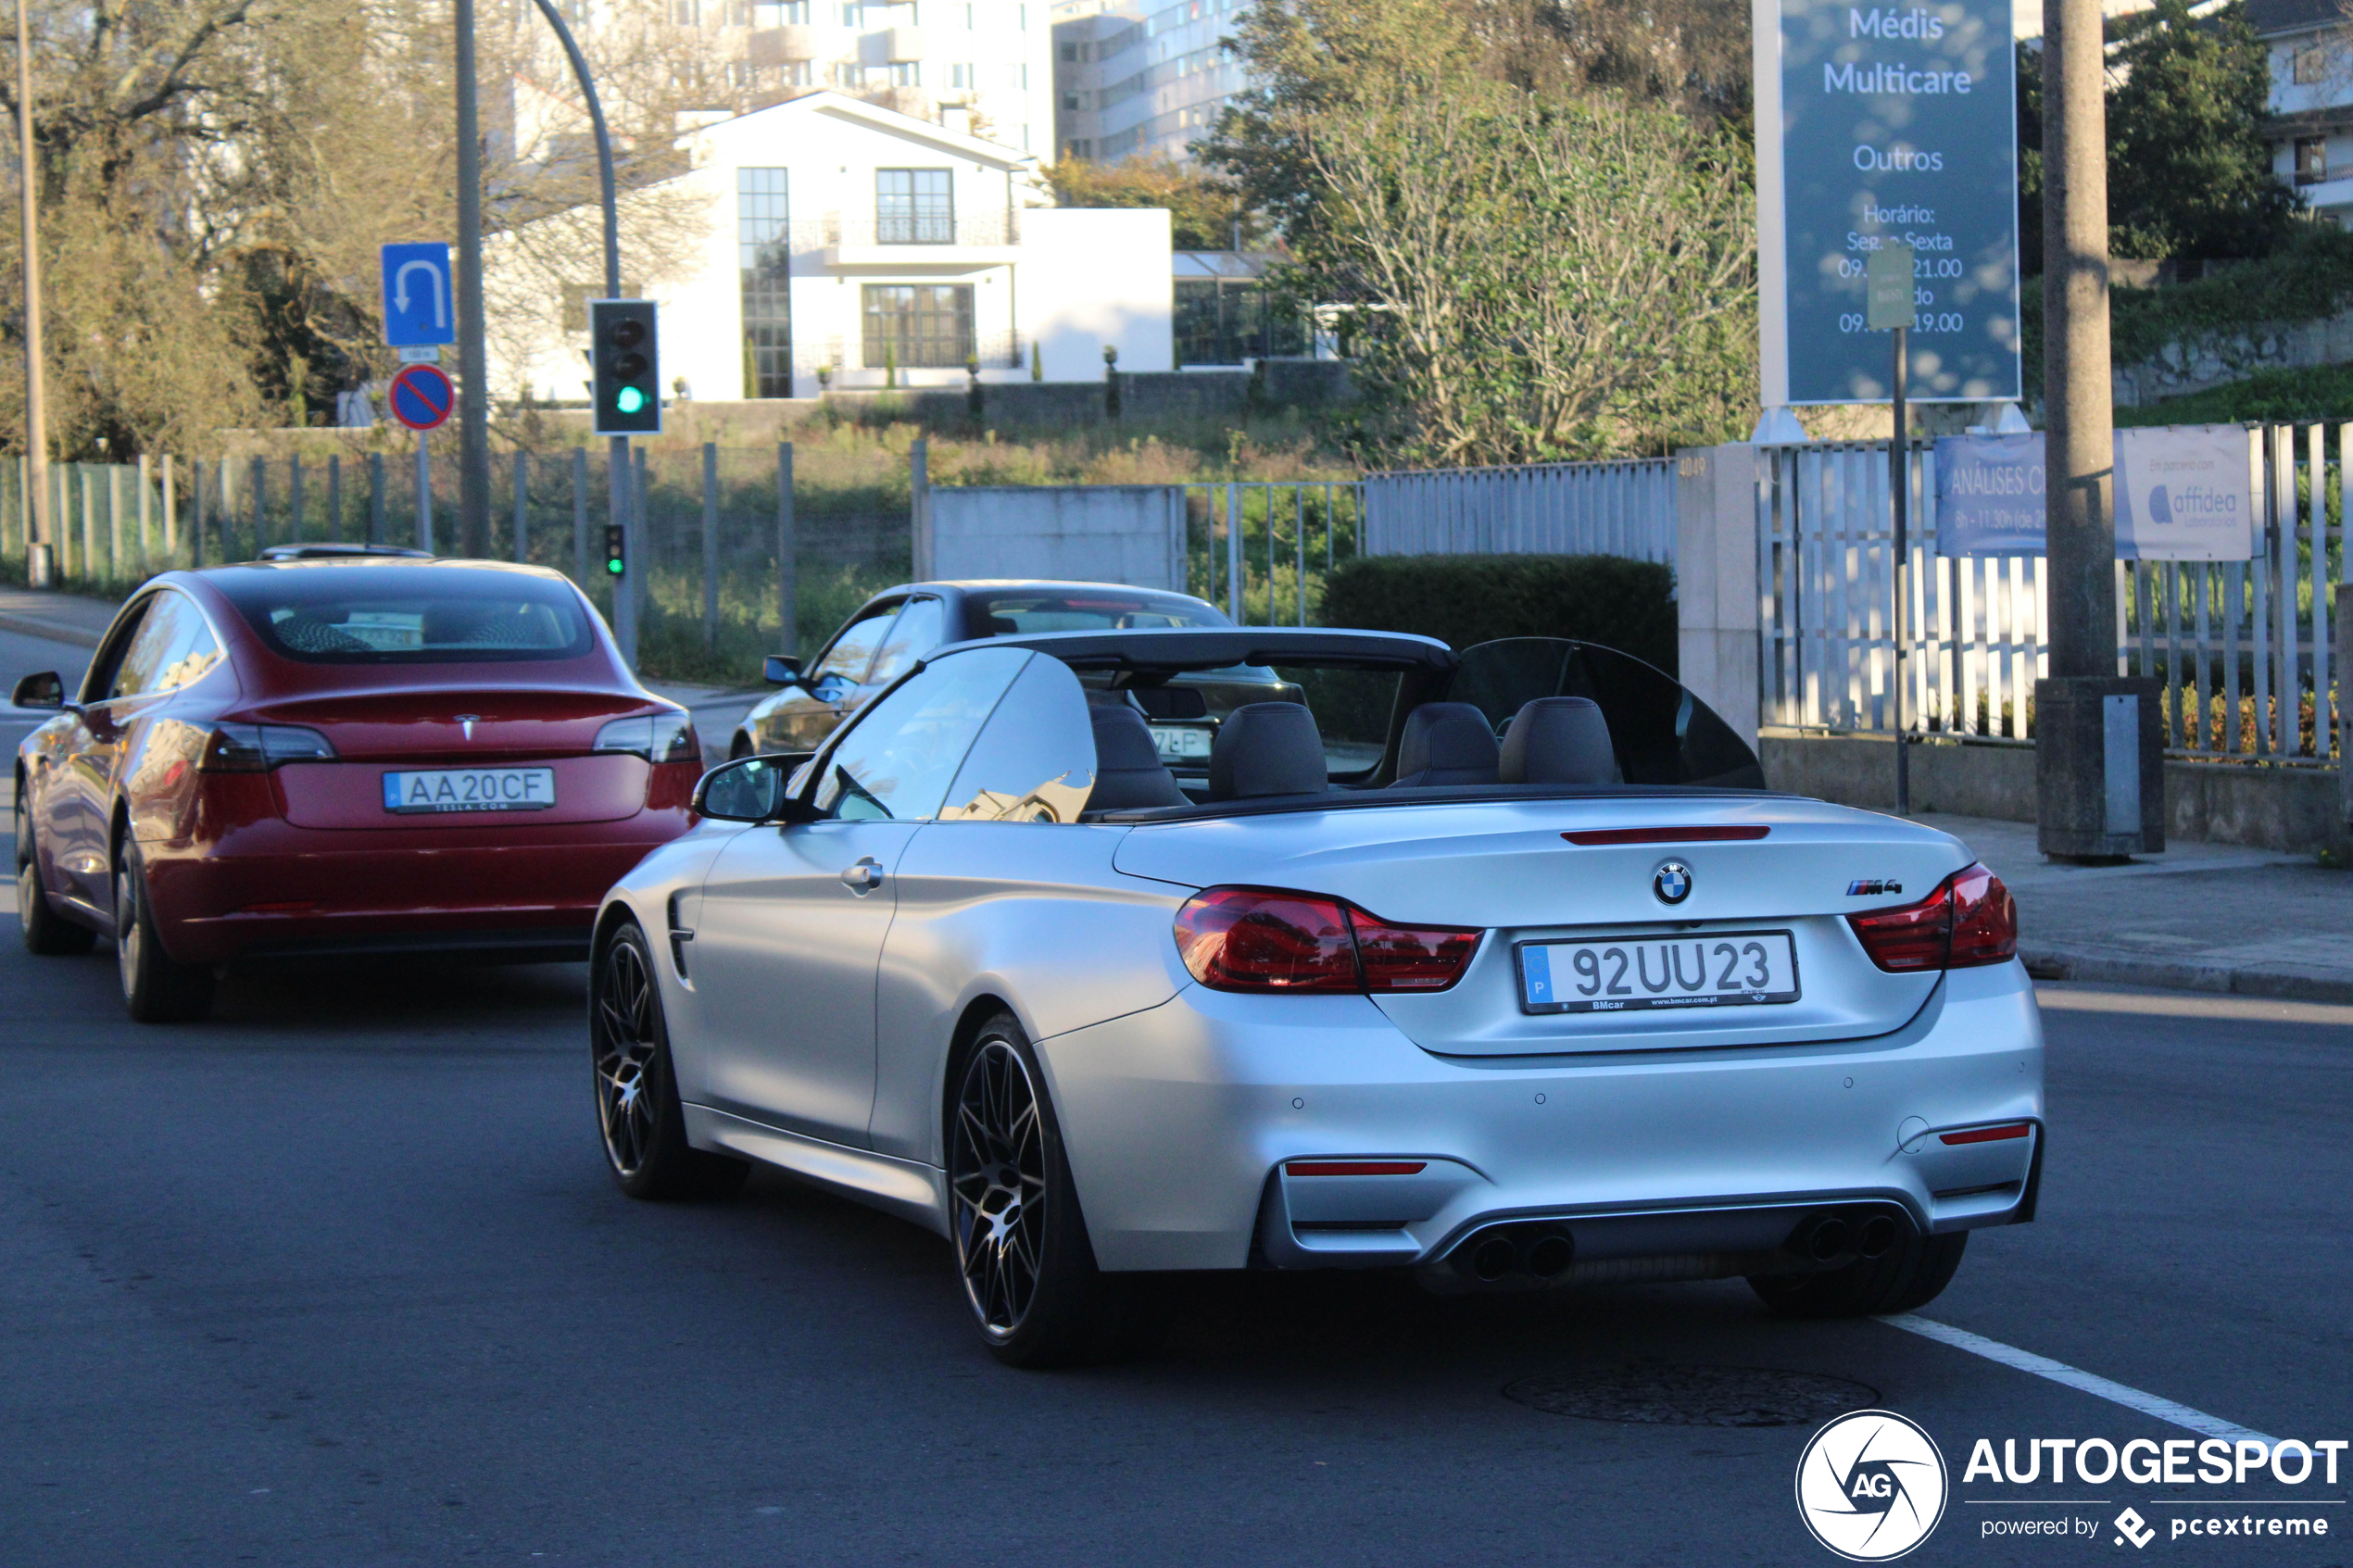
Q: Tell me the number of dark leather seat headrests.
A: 4